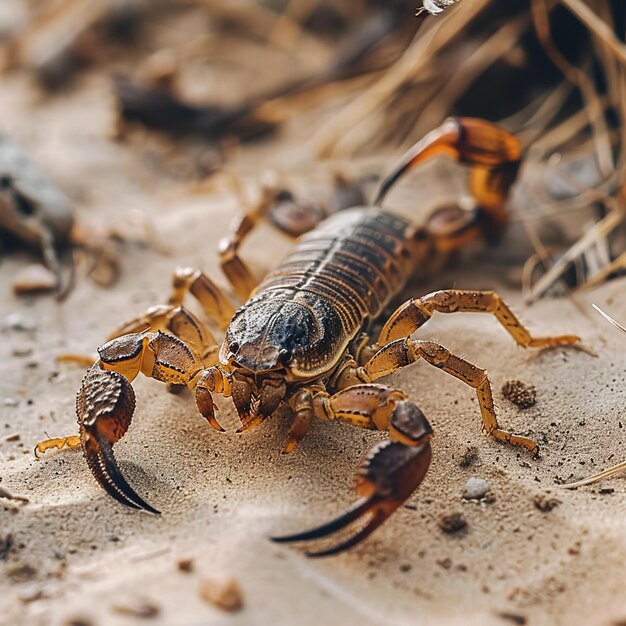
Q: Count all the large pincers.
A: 2